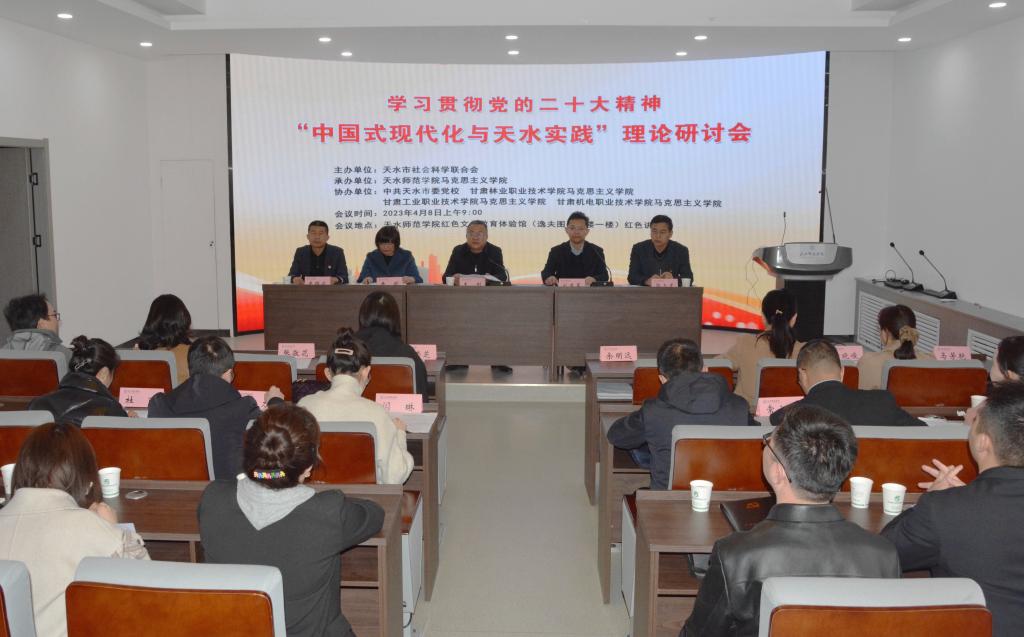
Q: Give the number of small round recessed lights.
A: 10